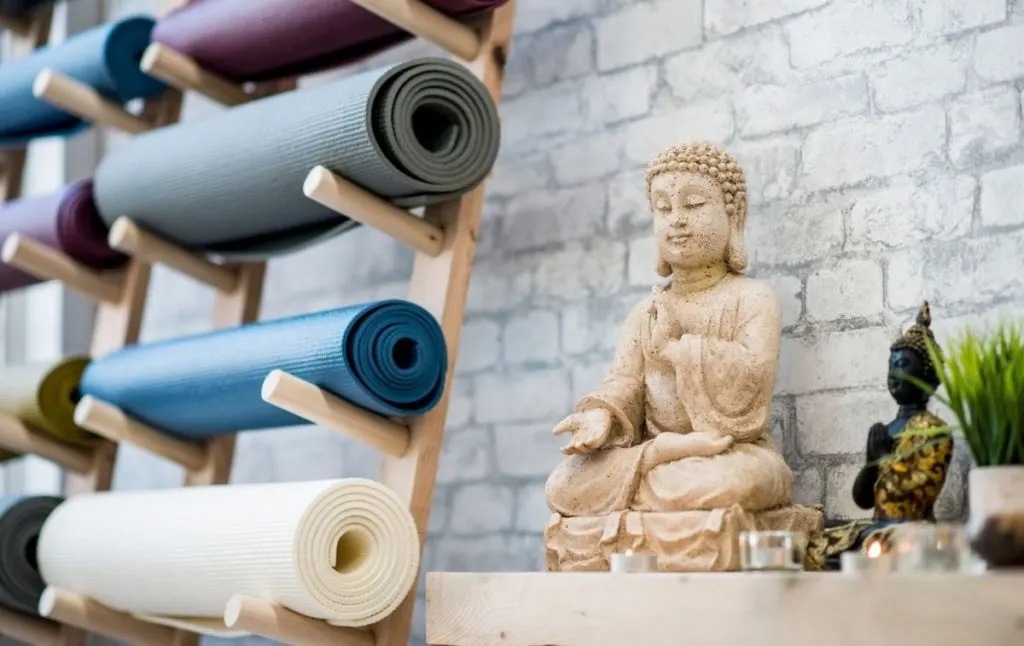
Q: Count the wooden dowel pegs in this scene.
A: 12